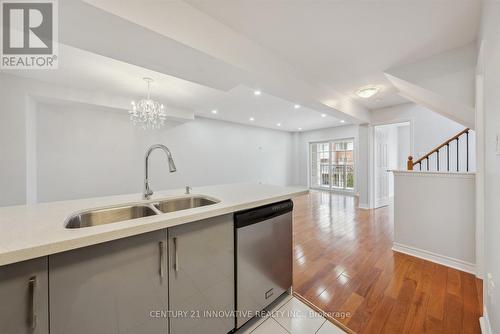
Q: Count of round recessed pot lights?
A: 8